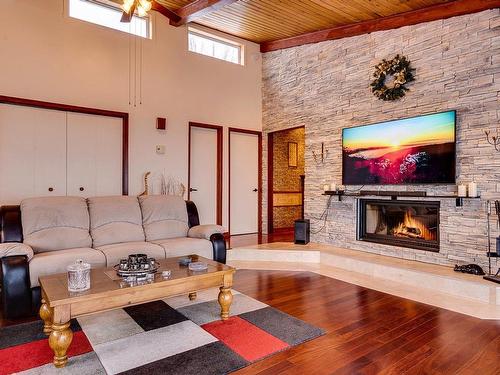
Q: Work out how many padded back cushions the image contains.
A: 3